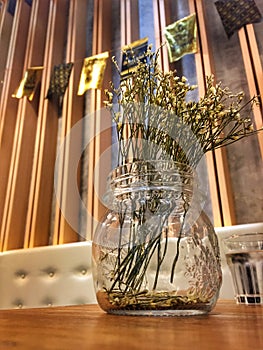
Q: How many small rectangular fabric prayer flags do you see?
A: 6